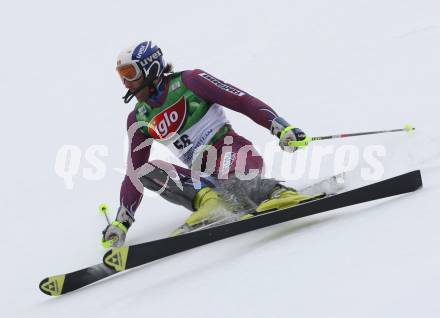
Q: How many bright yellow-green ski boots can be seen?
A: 2